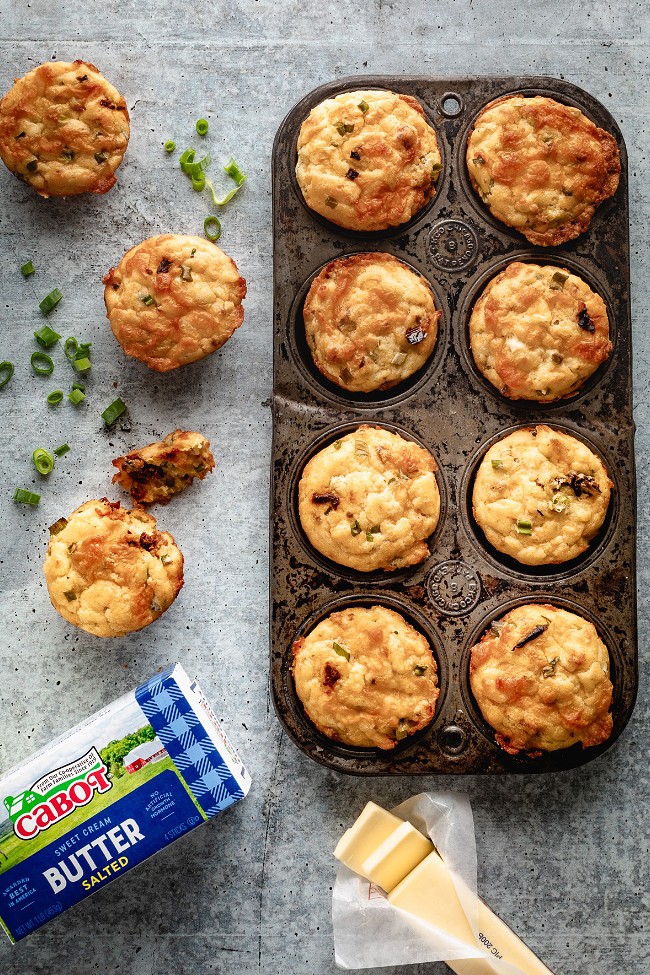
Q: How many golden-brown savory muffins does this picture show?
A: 11